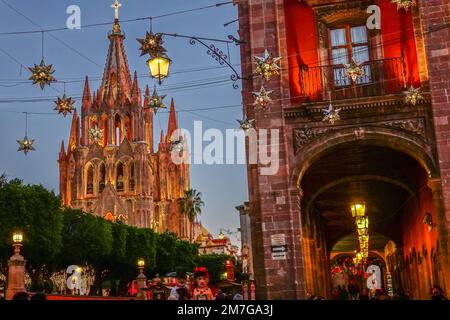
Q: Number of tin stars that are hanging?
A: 14